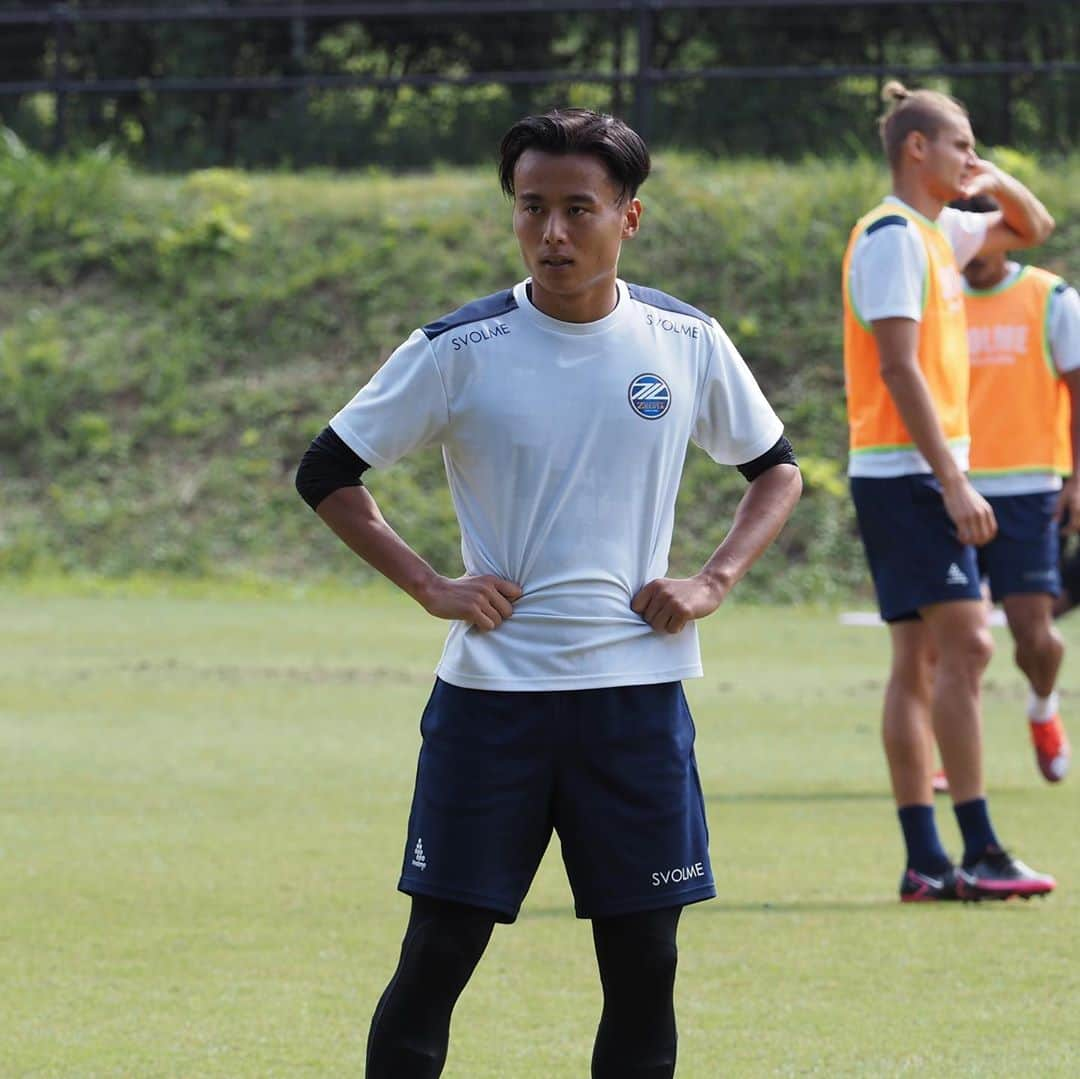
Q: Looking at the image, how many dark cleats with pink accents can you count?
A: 2